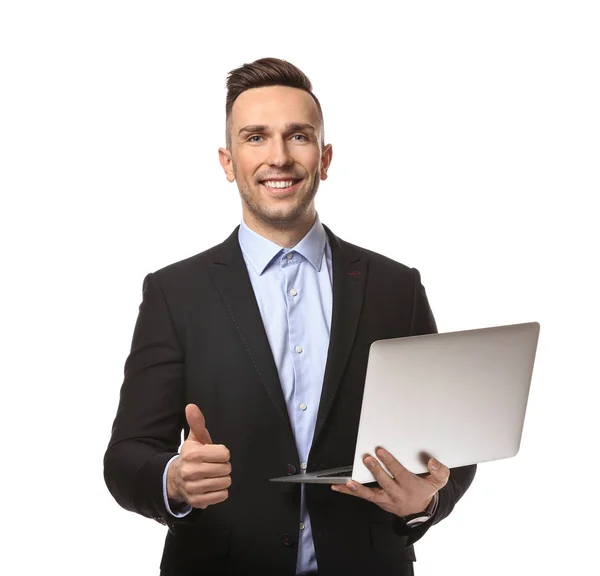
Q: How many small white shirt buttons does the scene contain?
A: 6